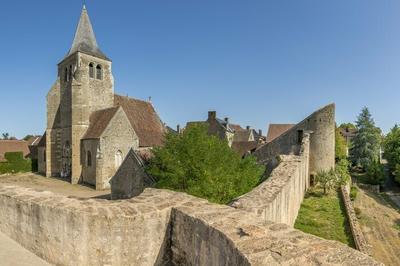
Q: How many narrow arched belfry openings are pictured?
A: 4